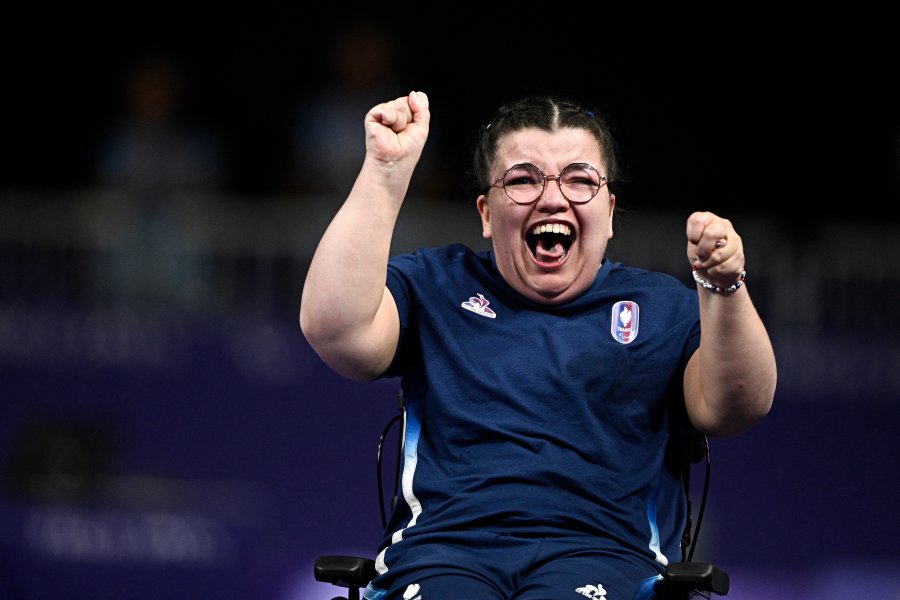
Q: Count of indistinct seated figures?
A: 2